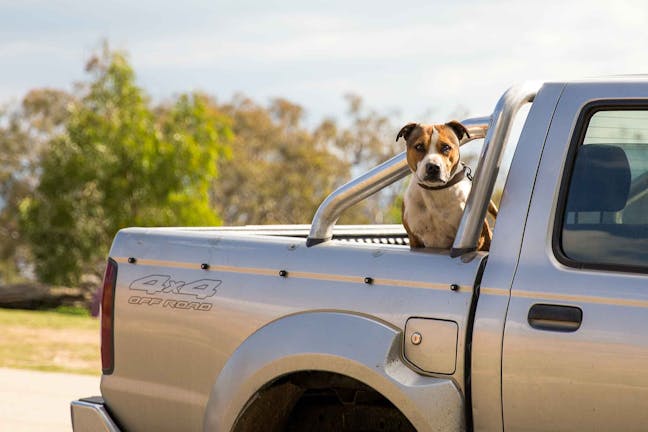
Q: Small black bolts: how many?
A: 5